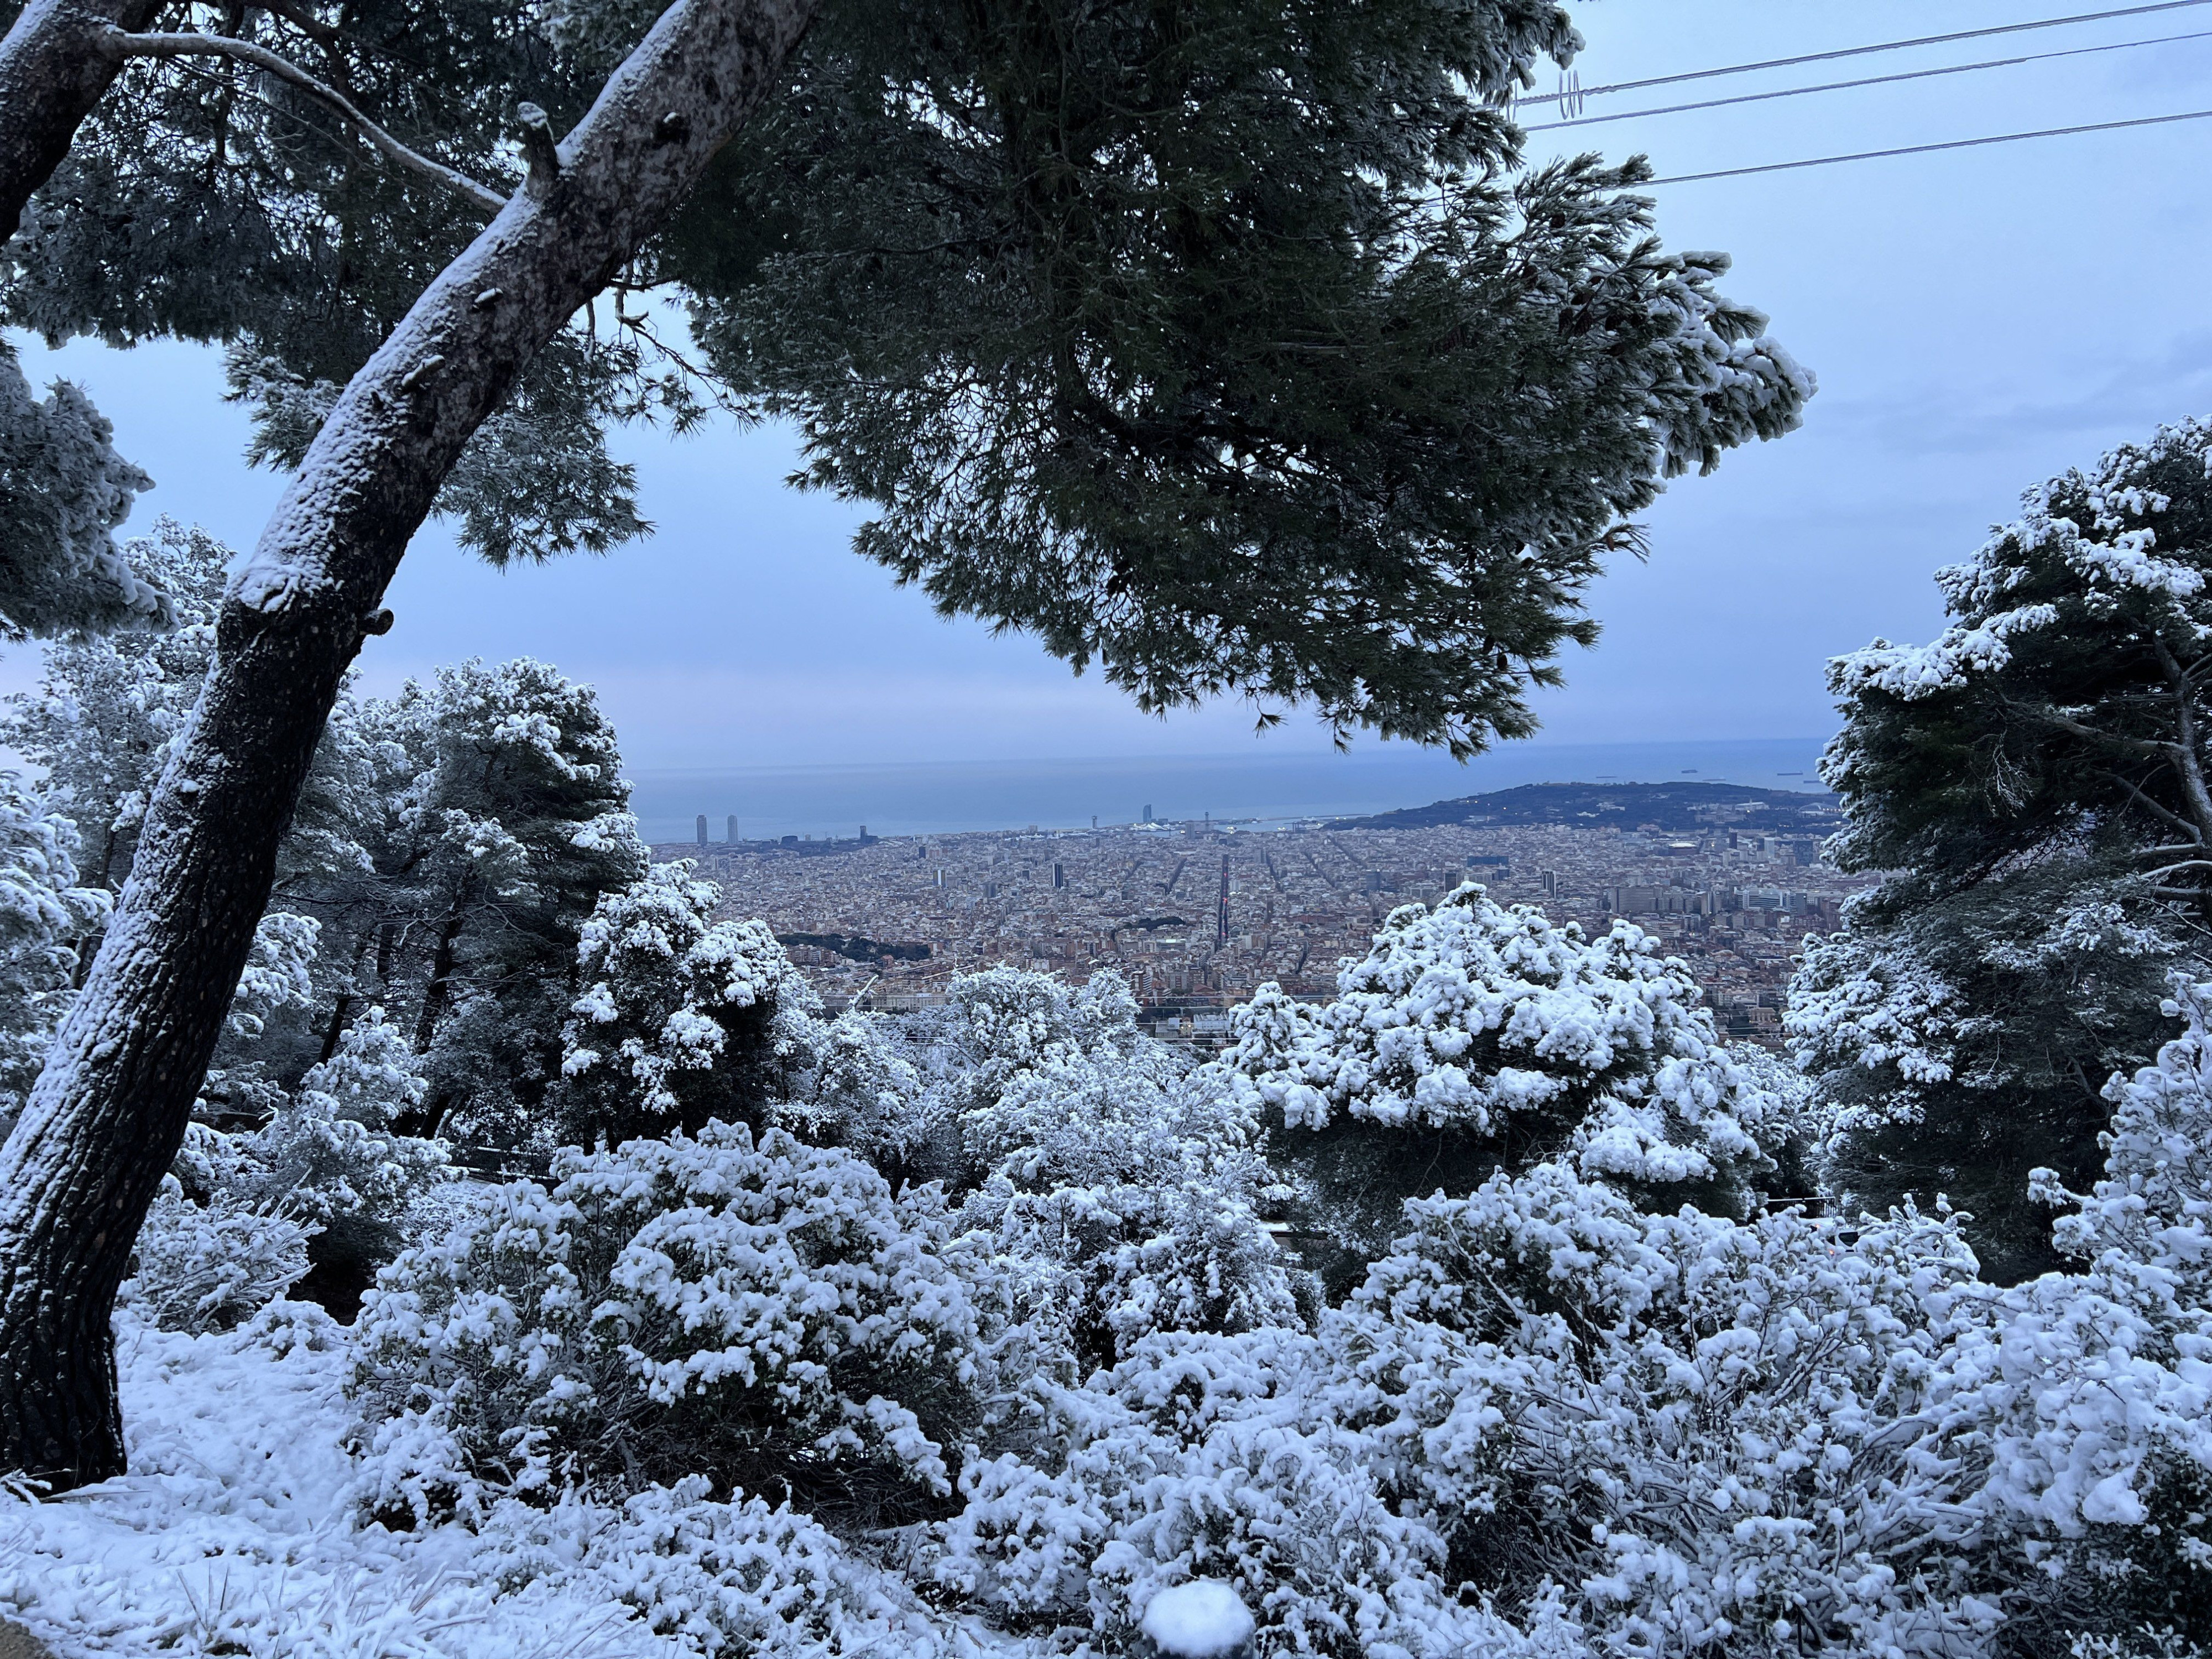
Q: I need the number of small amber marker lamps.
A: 2